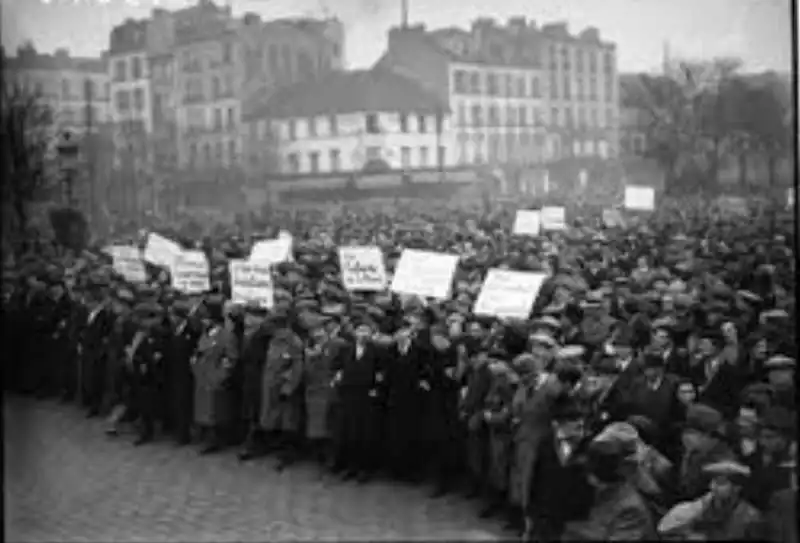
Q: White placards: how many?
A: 11